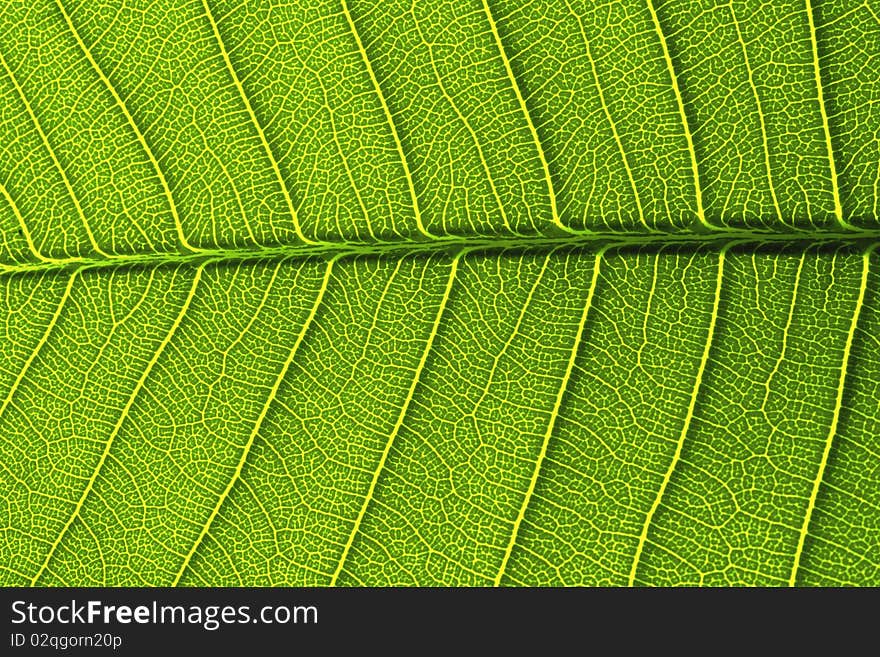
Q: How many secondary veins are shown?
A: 15